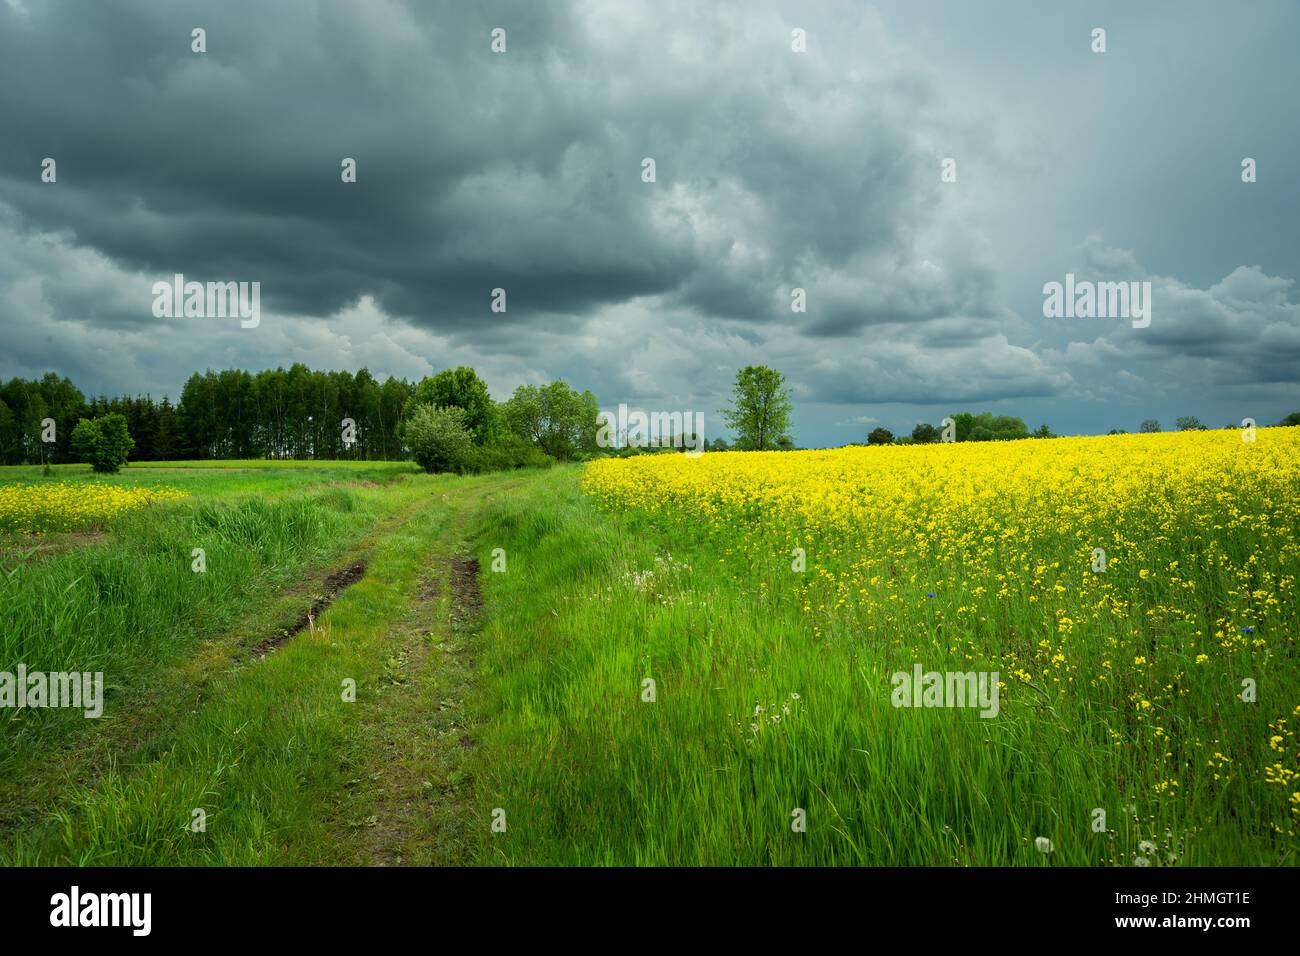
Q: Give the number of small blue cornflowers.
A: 2